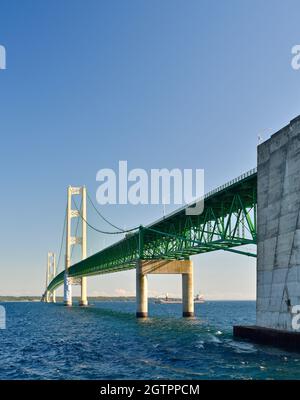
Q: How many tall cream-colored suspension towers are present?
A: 2